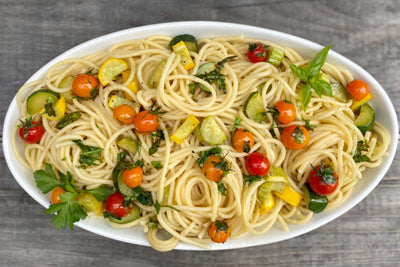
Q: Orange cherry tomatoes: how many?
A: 11